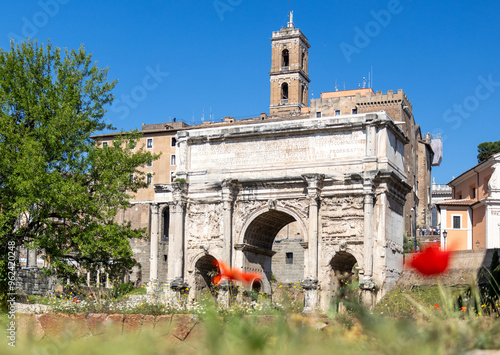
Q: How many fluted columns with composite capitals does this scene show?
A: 4